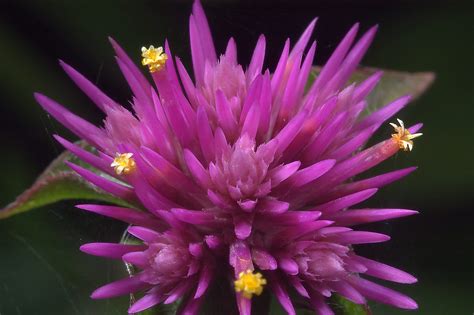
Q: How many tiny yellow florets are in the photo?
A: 4